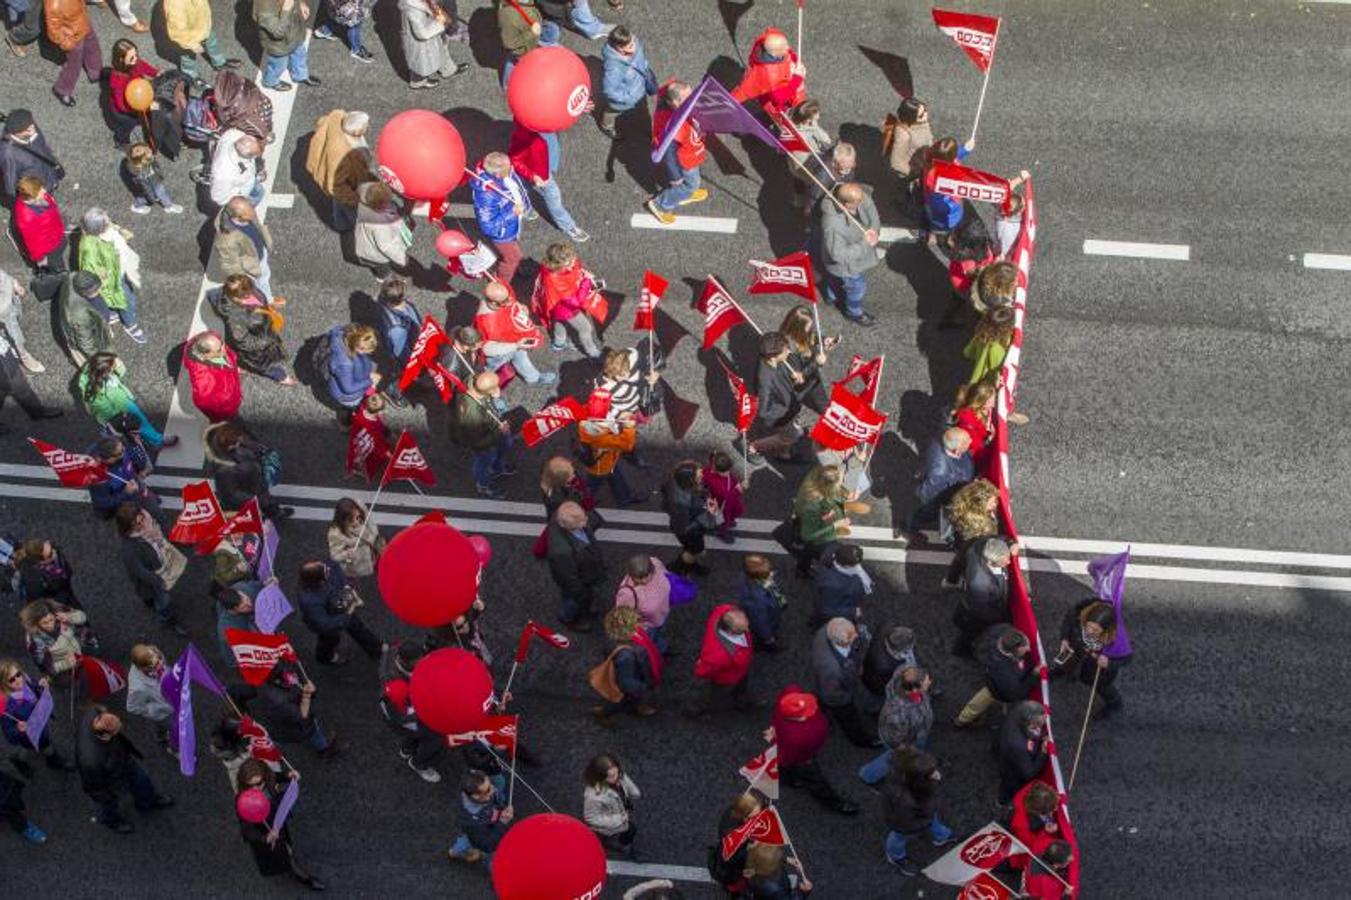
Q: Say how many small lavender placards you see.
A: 4